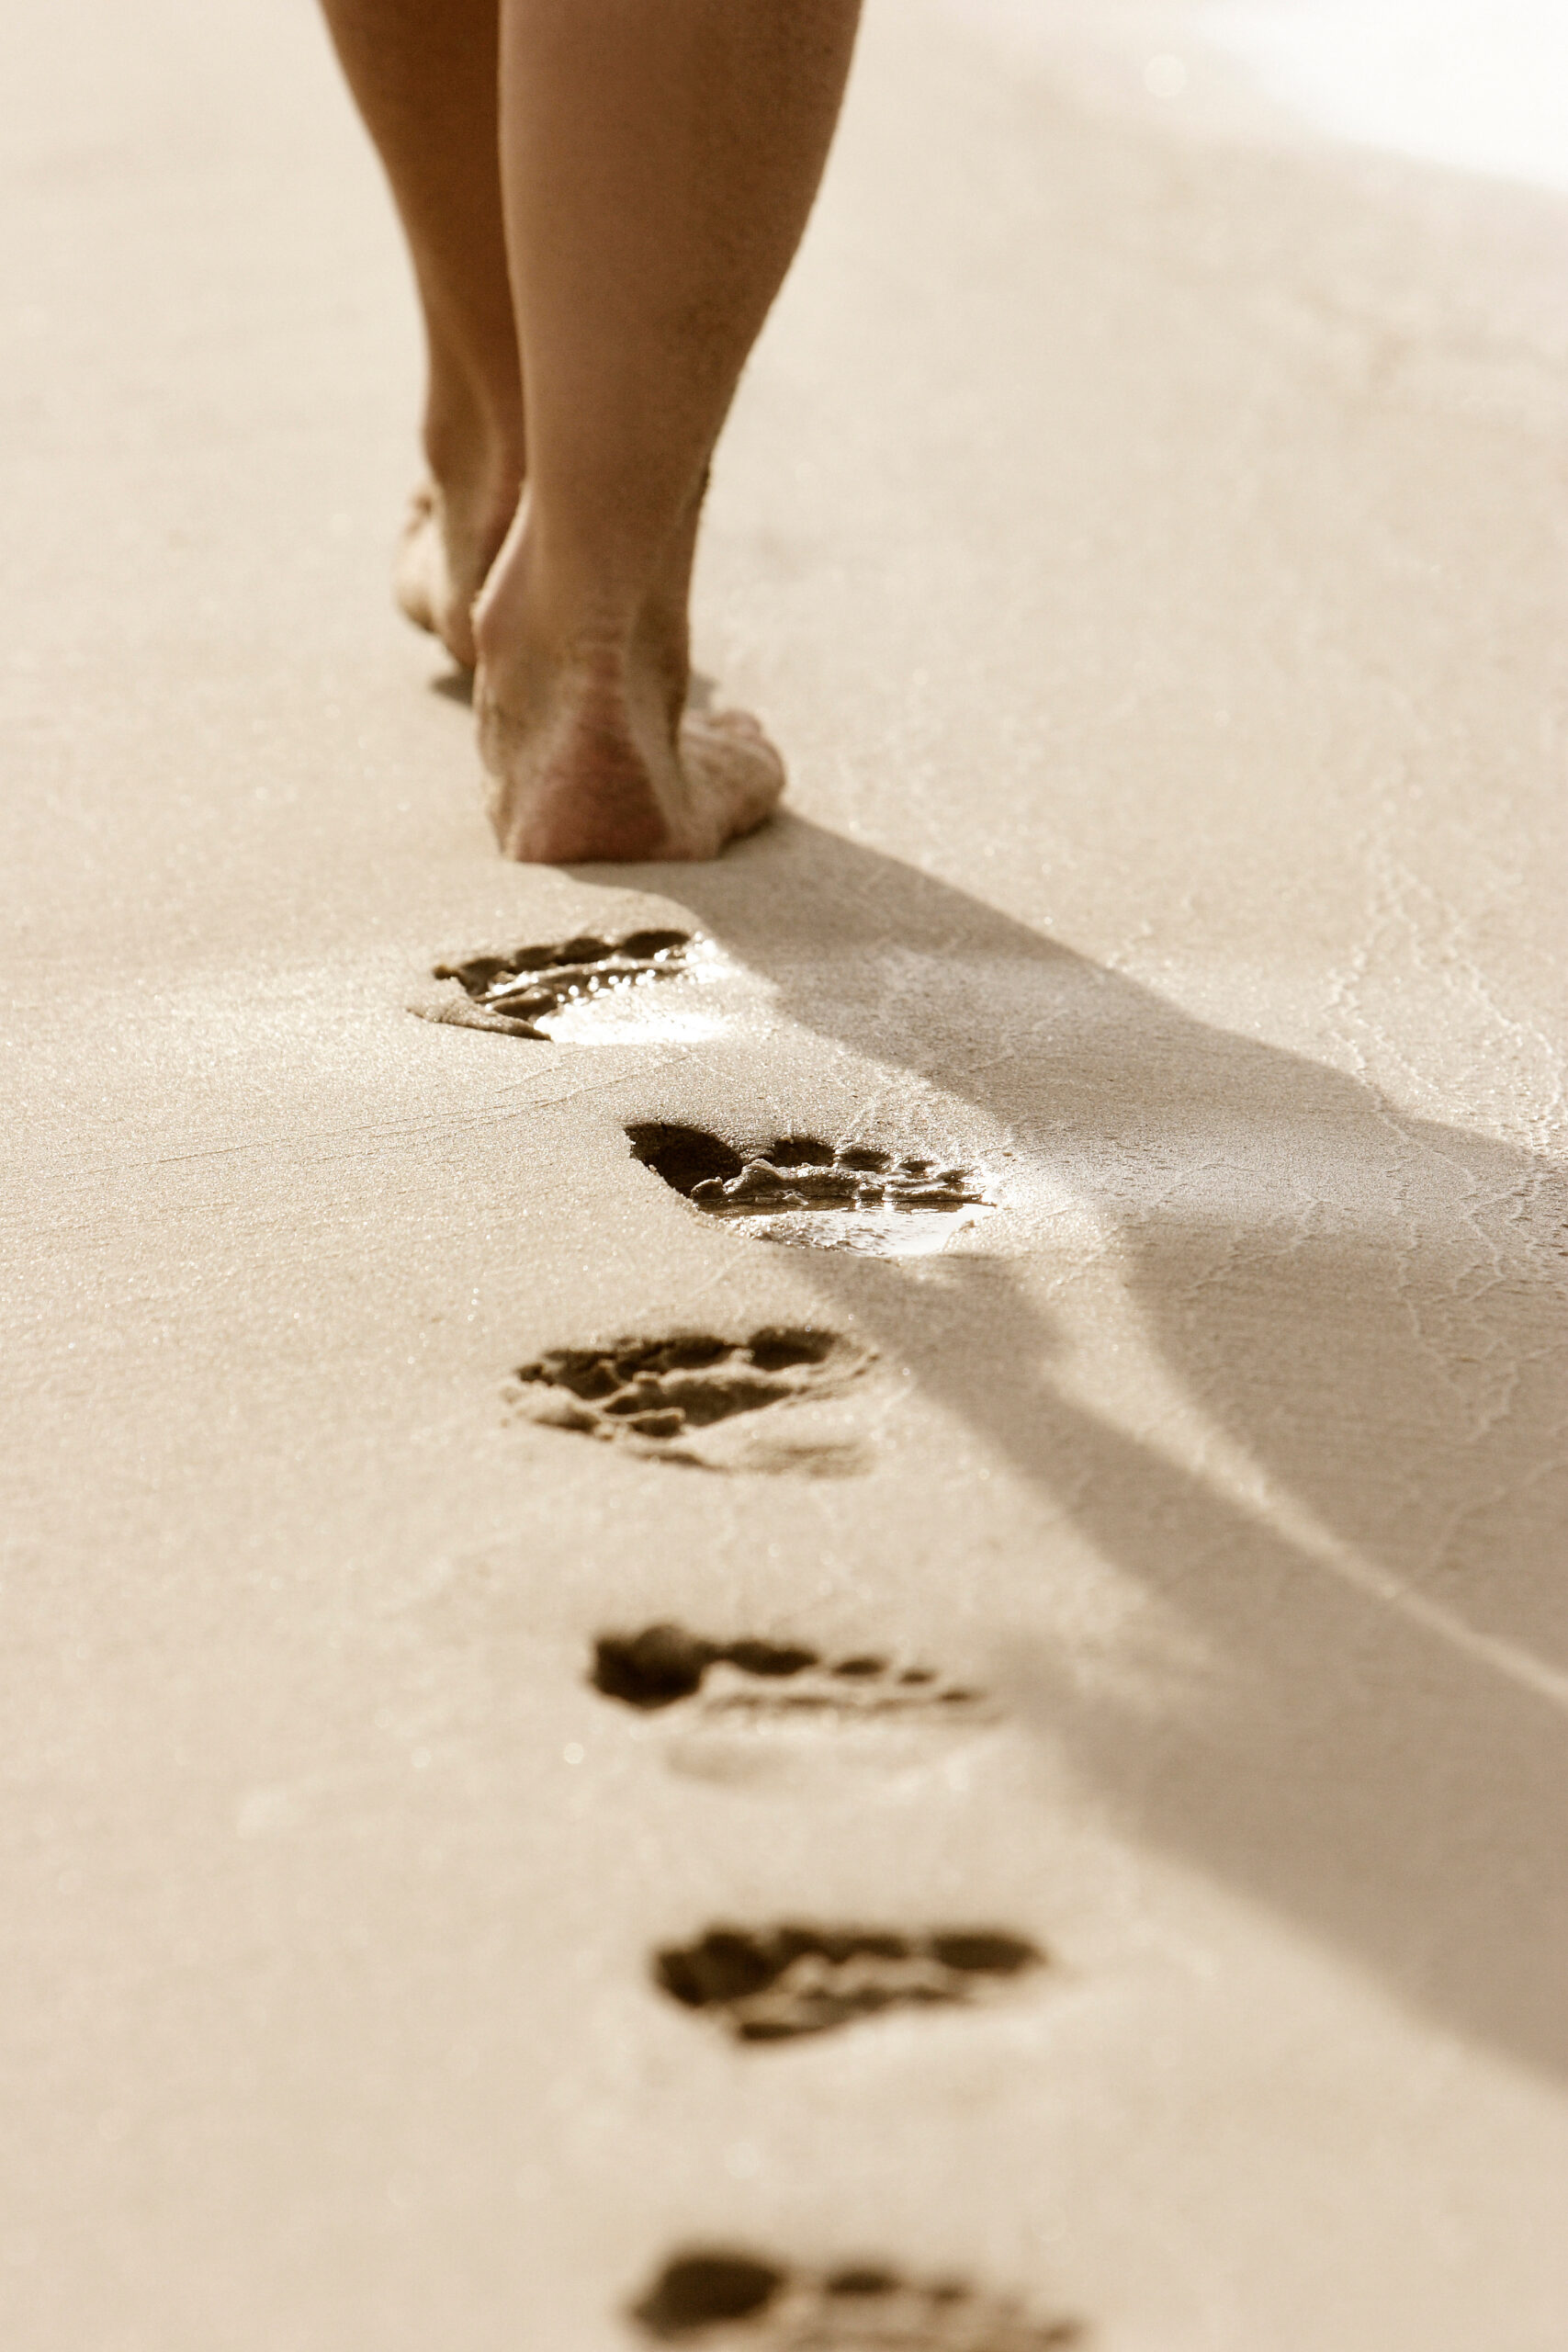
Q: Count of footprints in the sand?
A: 6